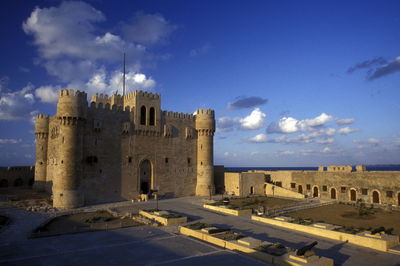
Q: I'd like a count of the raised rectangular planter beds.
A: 4